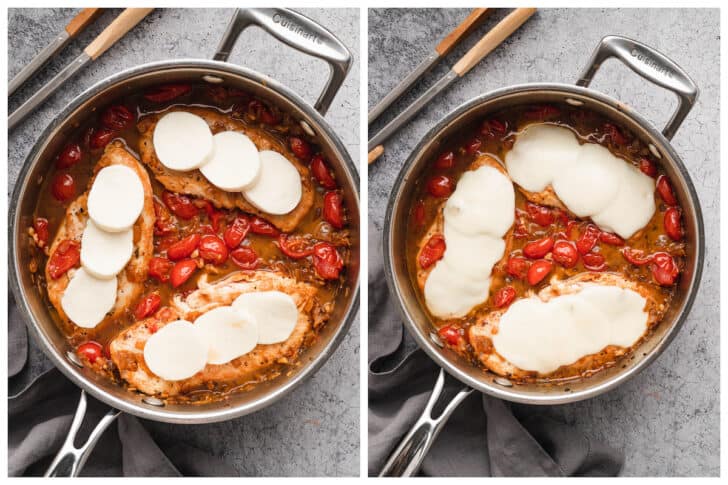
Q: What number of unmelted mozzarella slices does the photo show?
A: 9